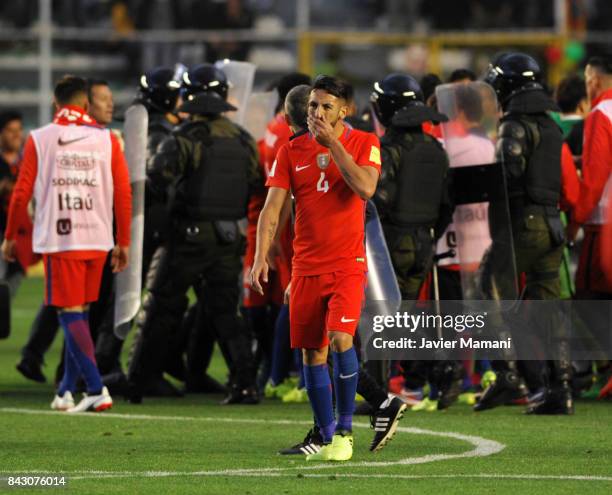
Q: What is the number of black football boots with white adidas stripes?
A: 2